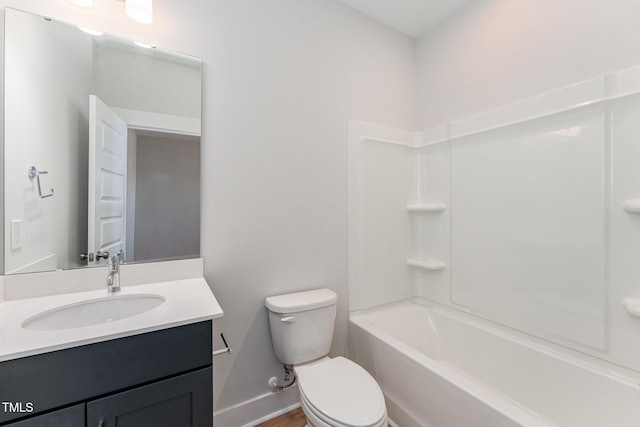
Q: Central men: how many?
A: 0